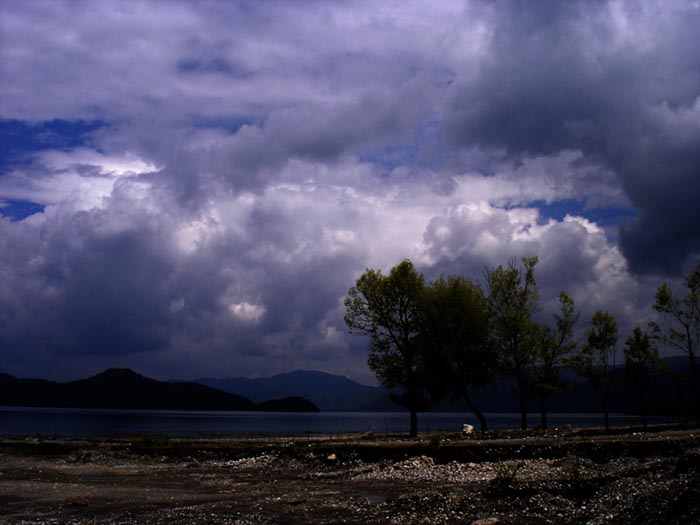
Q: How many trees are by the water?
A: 7